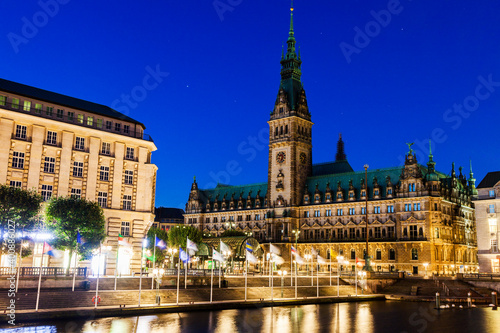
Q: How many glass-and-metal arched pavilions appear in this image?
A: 1